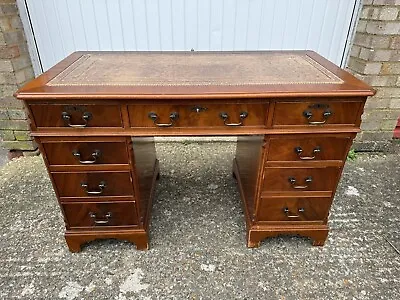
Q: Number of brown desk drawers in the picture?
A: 9